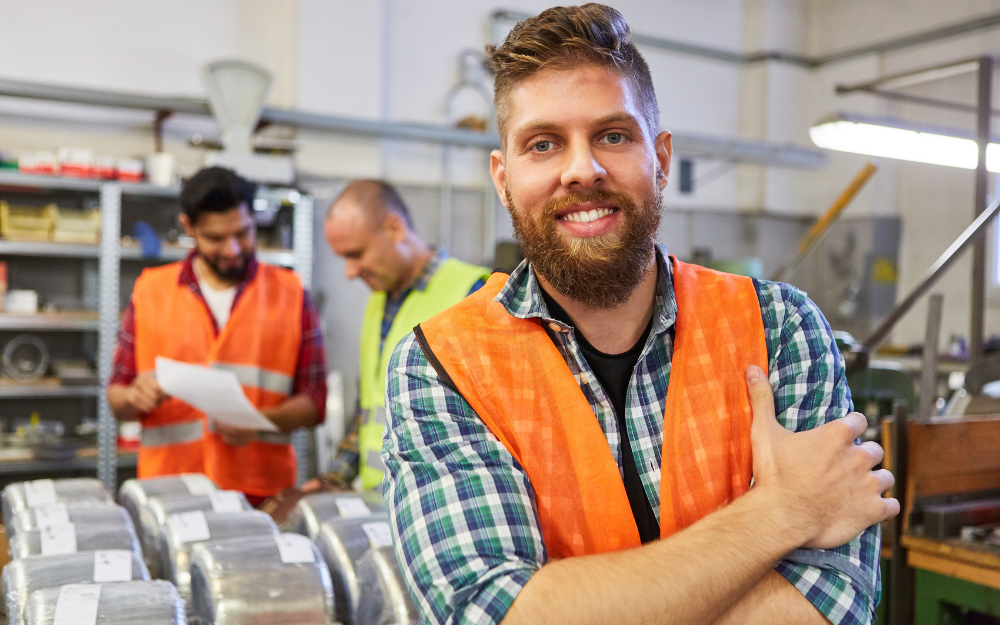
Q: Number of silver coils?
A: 12